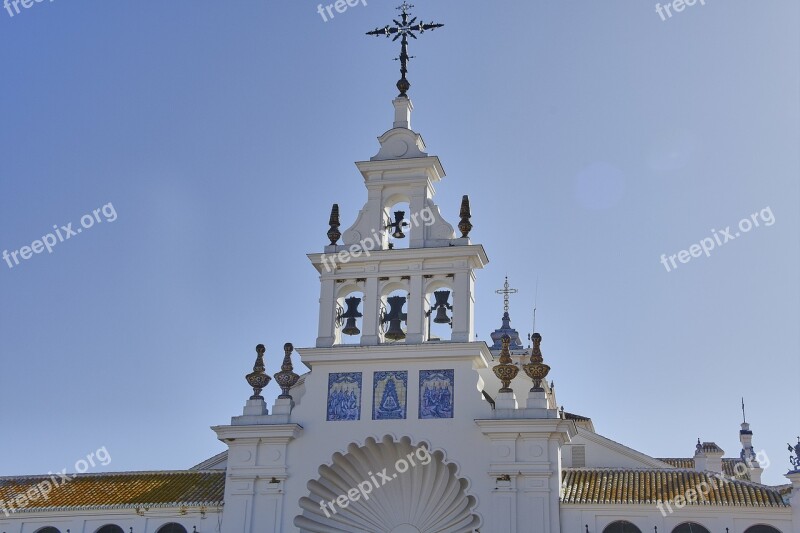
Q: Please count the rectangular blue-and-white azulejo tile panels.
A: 3